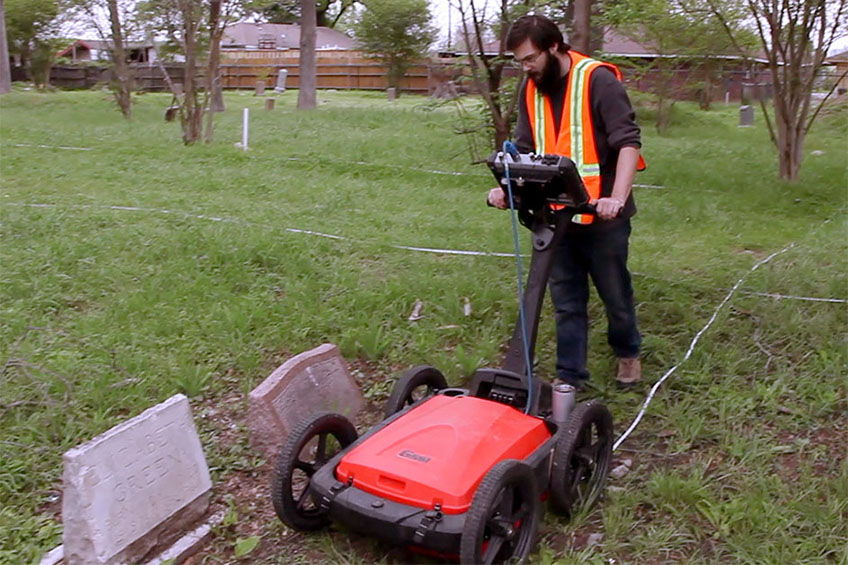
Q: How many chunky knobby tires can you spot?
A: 4